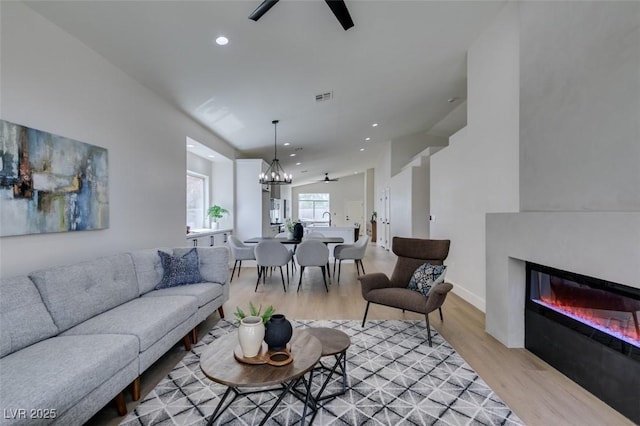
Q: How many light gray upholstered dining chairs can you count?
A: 6